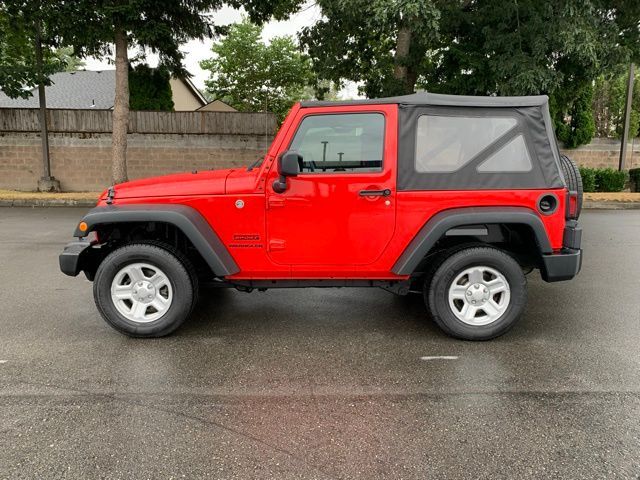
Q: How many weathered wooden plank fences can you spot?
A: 1